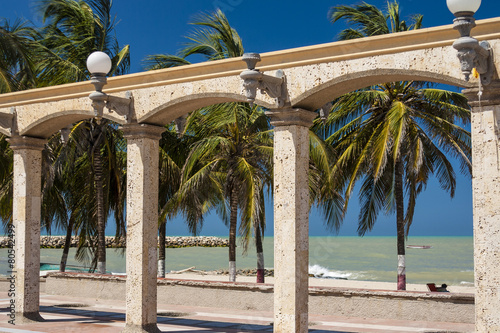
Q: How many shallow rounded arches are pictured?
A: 3